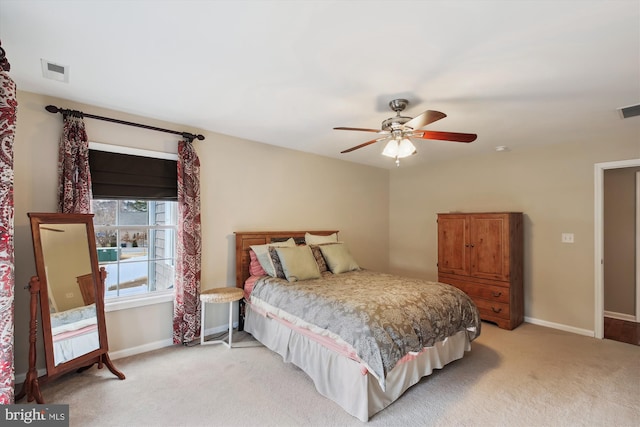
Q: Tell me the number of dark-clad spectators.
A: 0